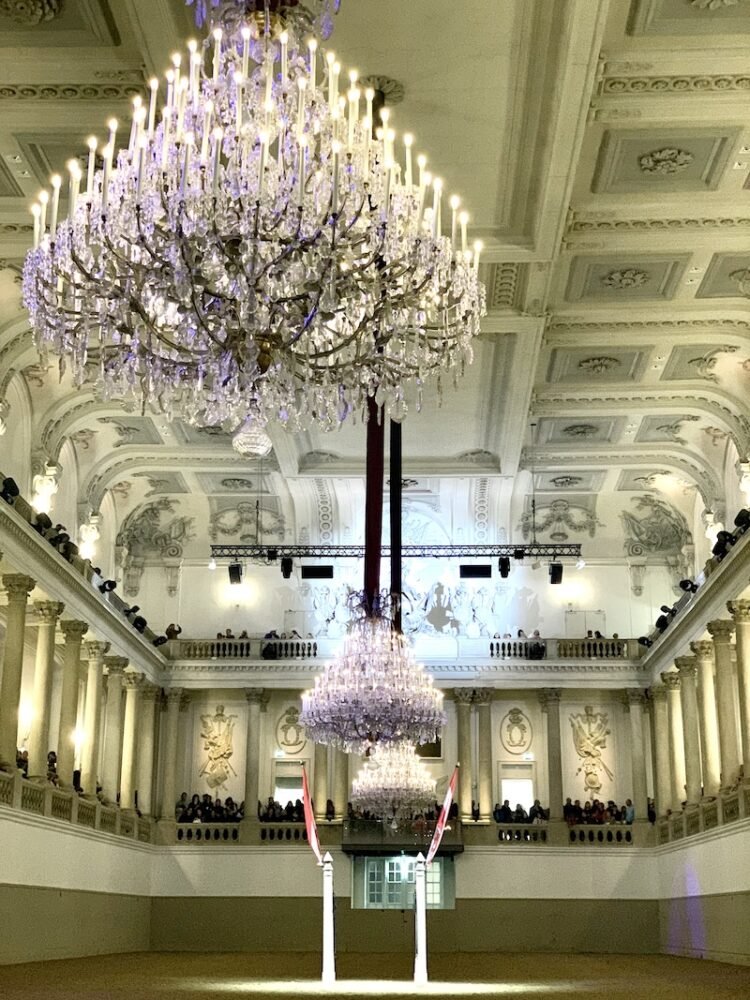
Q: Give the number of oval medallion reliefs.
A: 2